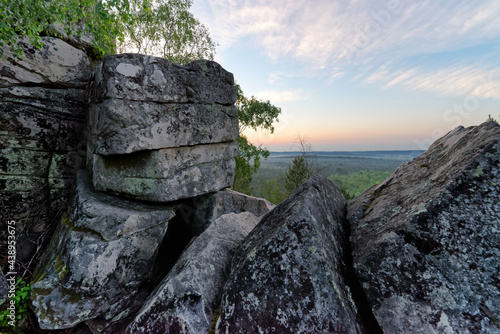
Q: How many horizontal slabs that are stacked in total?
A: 3